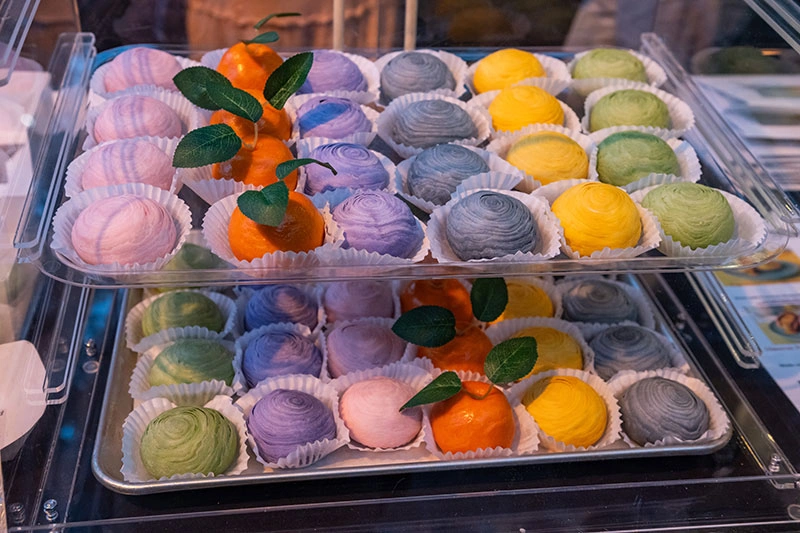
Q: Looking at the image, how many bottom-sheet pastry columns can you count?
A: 6